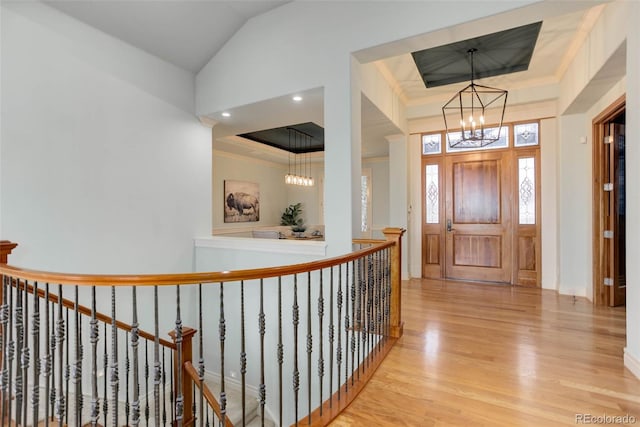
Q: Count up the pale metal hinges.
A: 4